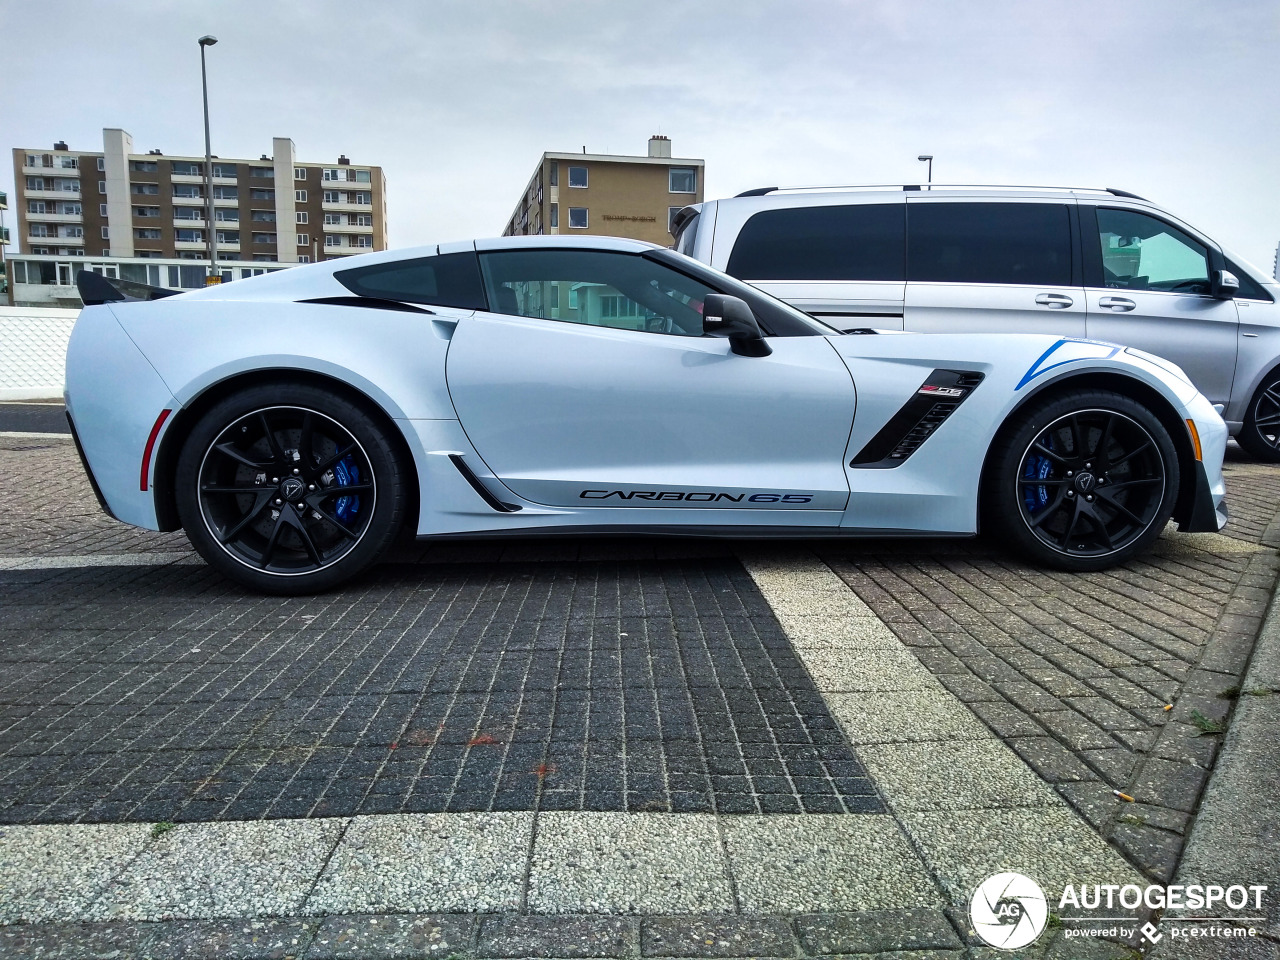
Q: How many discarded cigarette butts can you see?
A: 2